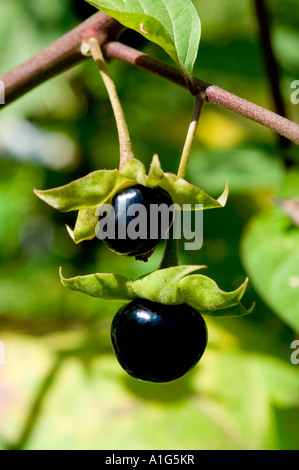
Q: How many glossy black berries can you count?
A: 2